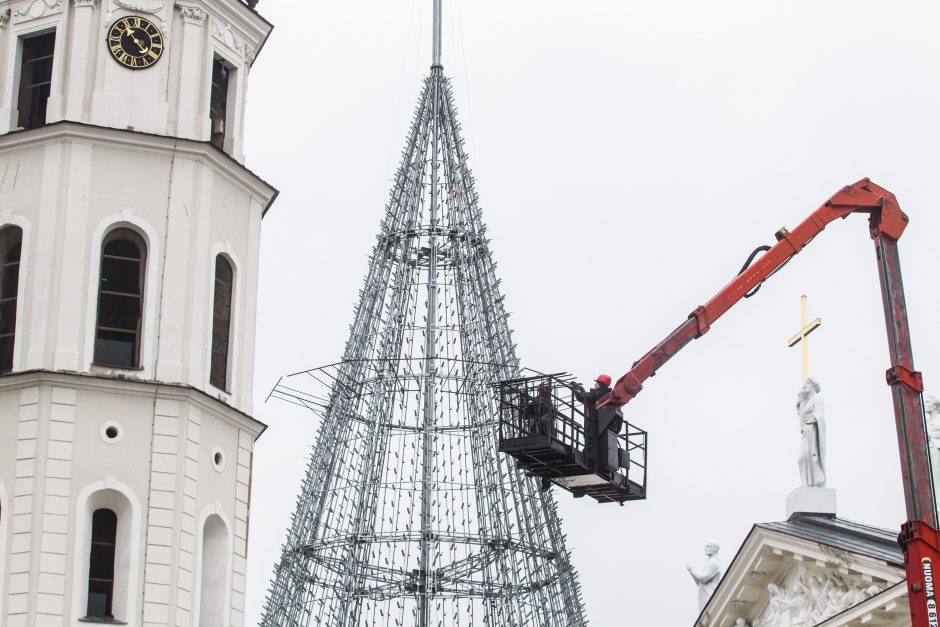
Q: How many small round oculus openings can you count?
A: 2